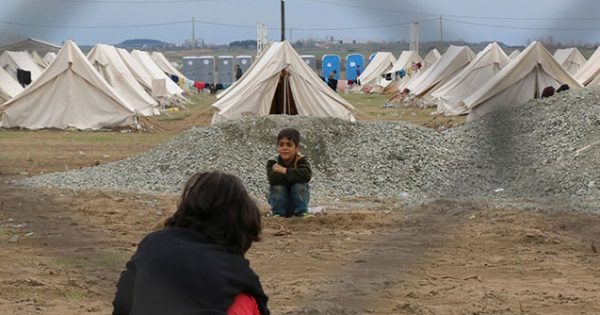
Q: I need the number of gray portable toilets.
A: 5